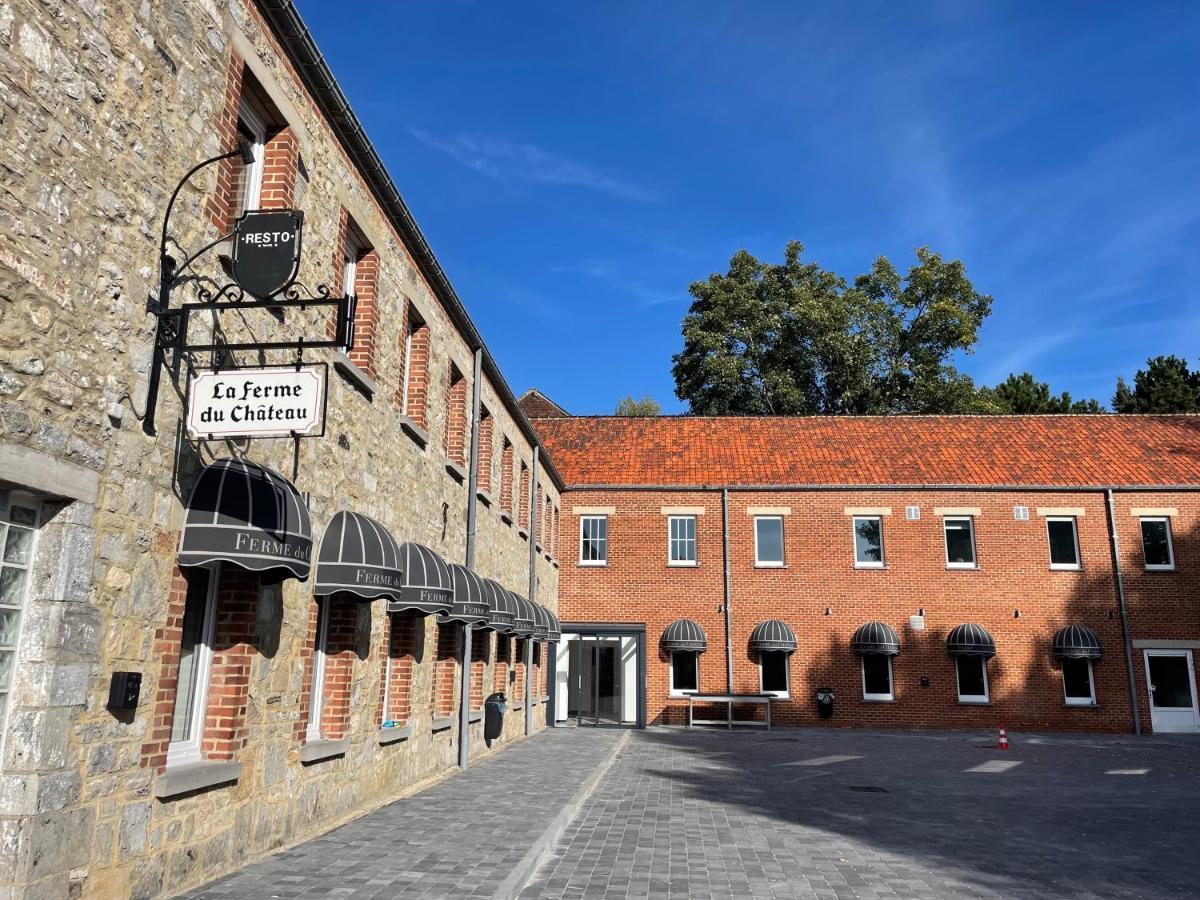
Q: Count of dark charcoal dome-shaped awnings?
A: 13